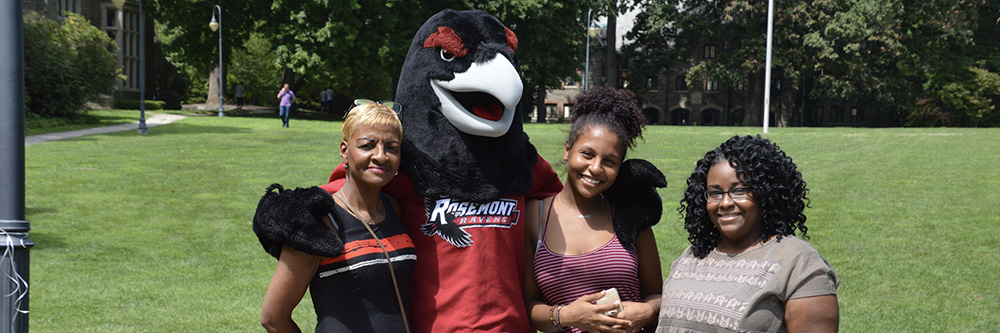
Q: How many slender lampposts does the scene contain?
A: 3